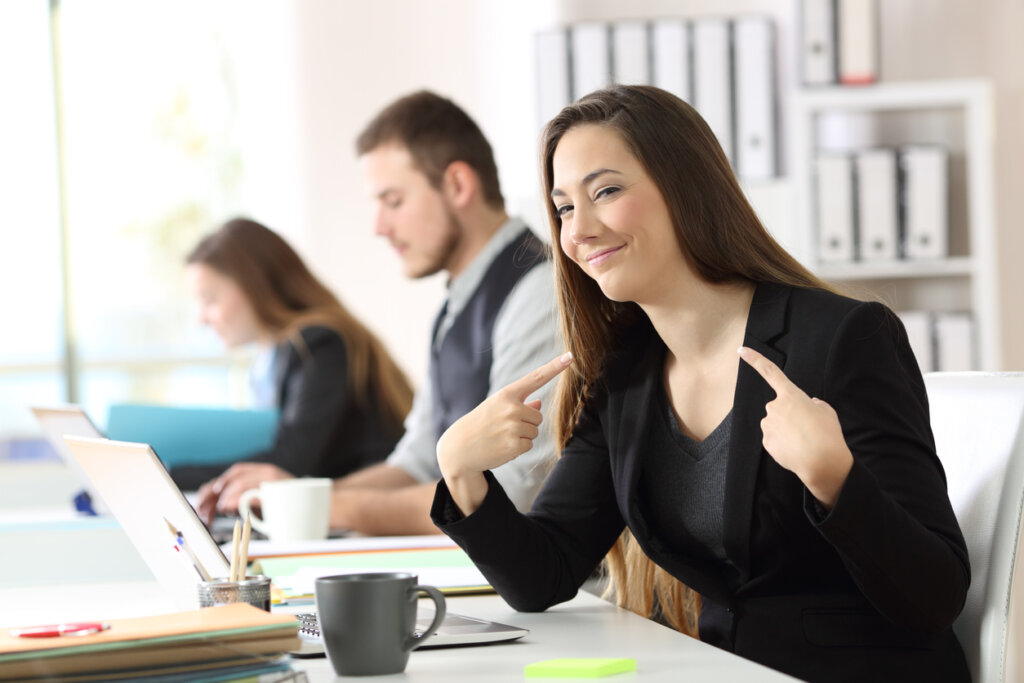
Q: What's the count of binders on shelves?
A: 13